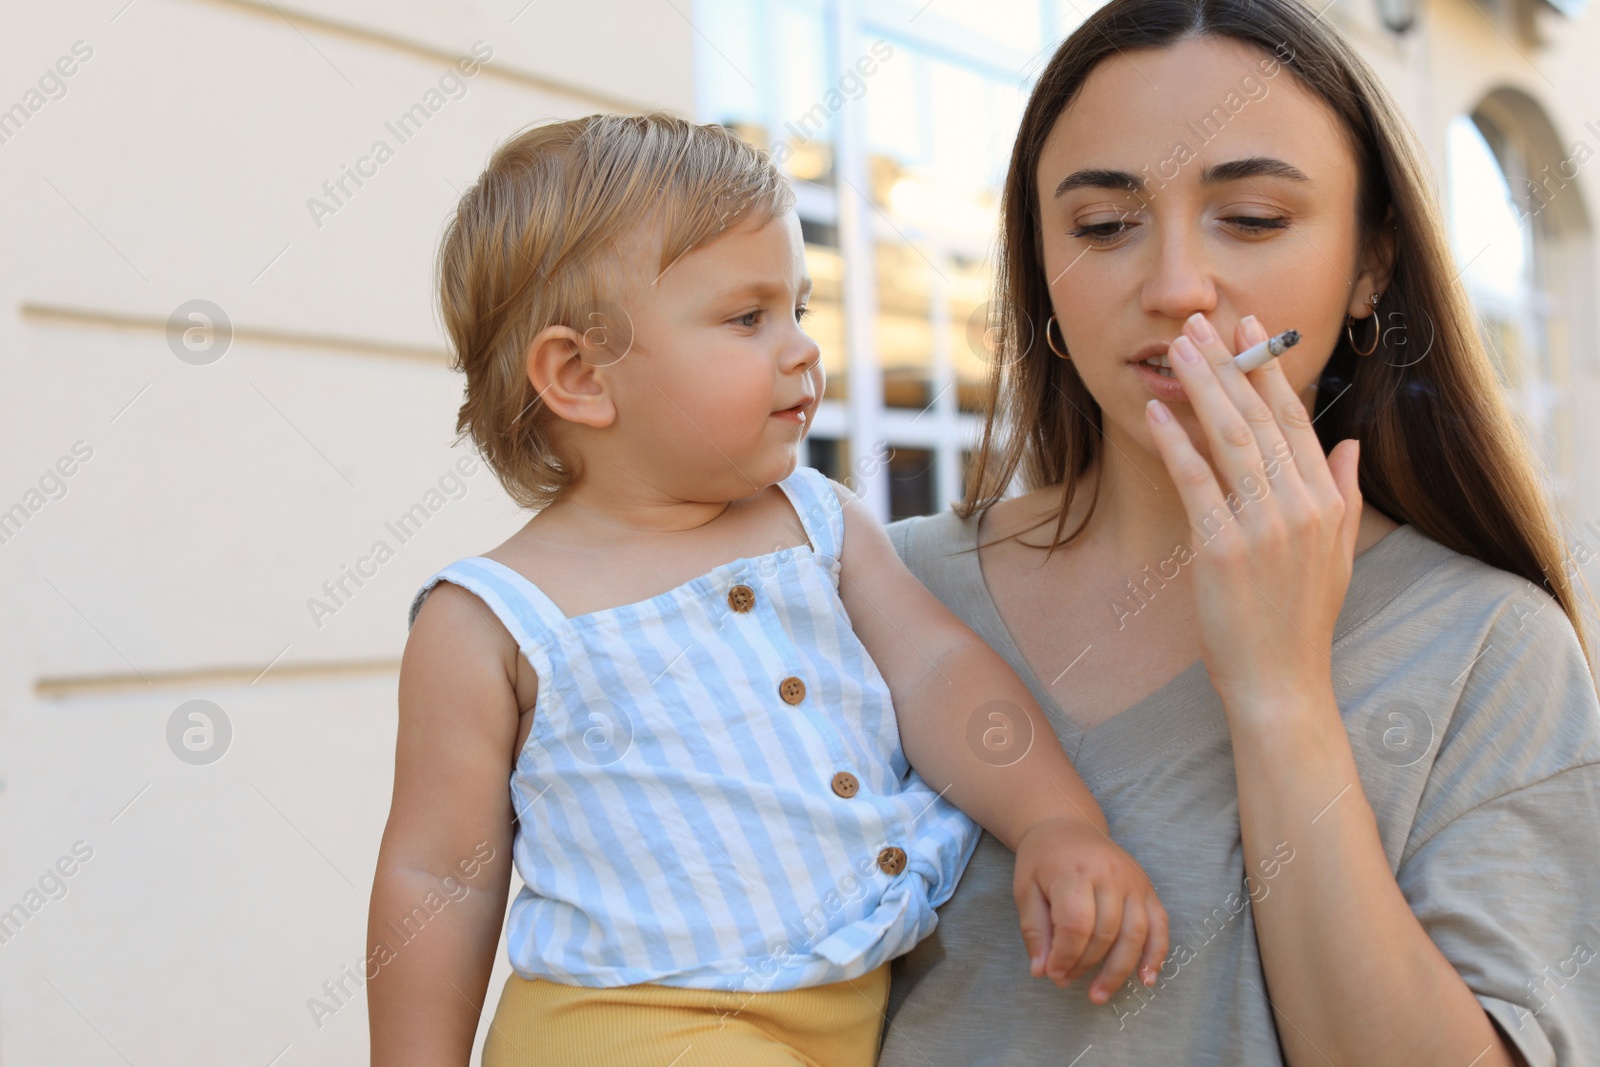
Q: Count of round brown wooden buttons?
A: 4